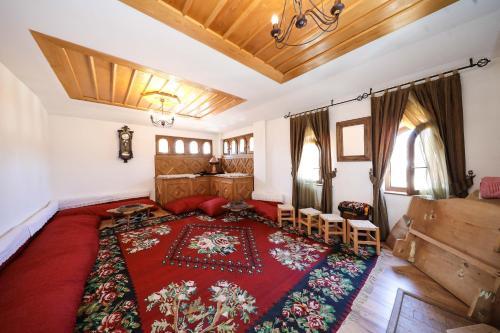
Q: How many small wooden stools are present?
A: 4